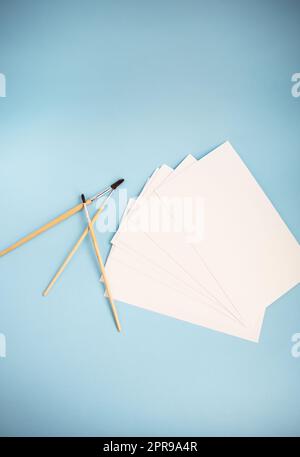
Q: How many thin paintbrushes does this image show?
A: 2